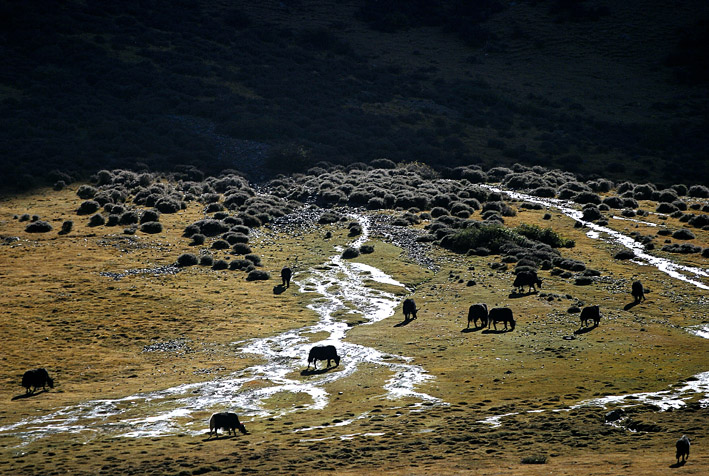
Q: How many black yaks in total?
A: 11